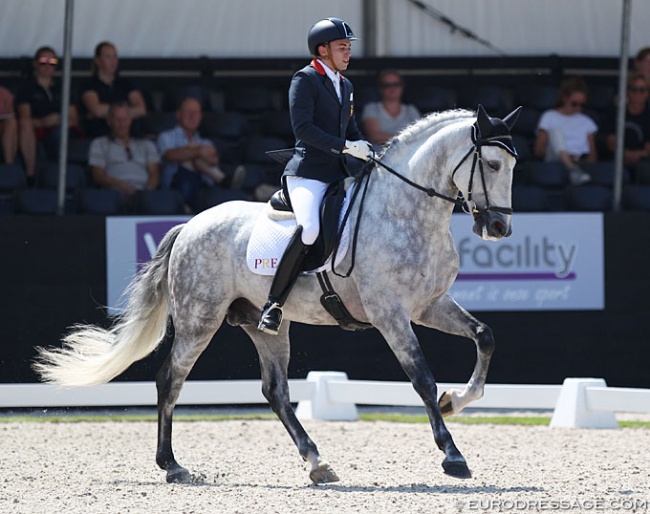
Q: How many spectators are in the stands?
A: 9